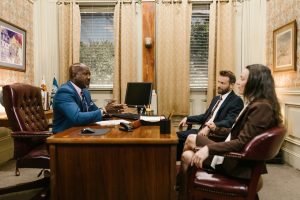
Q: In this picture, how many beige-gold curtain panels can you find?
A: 4